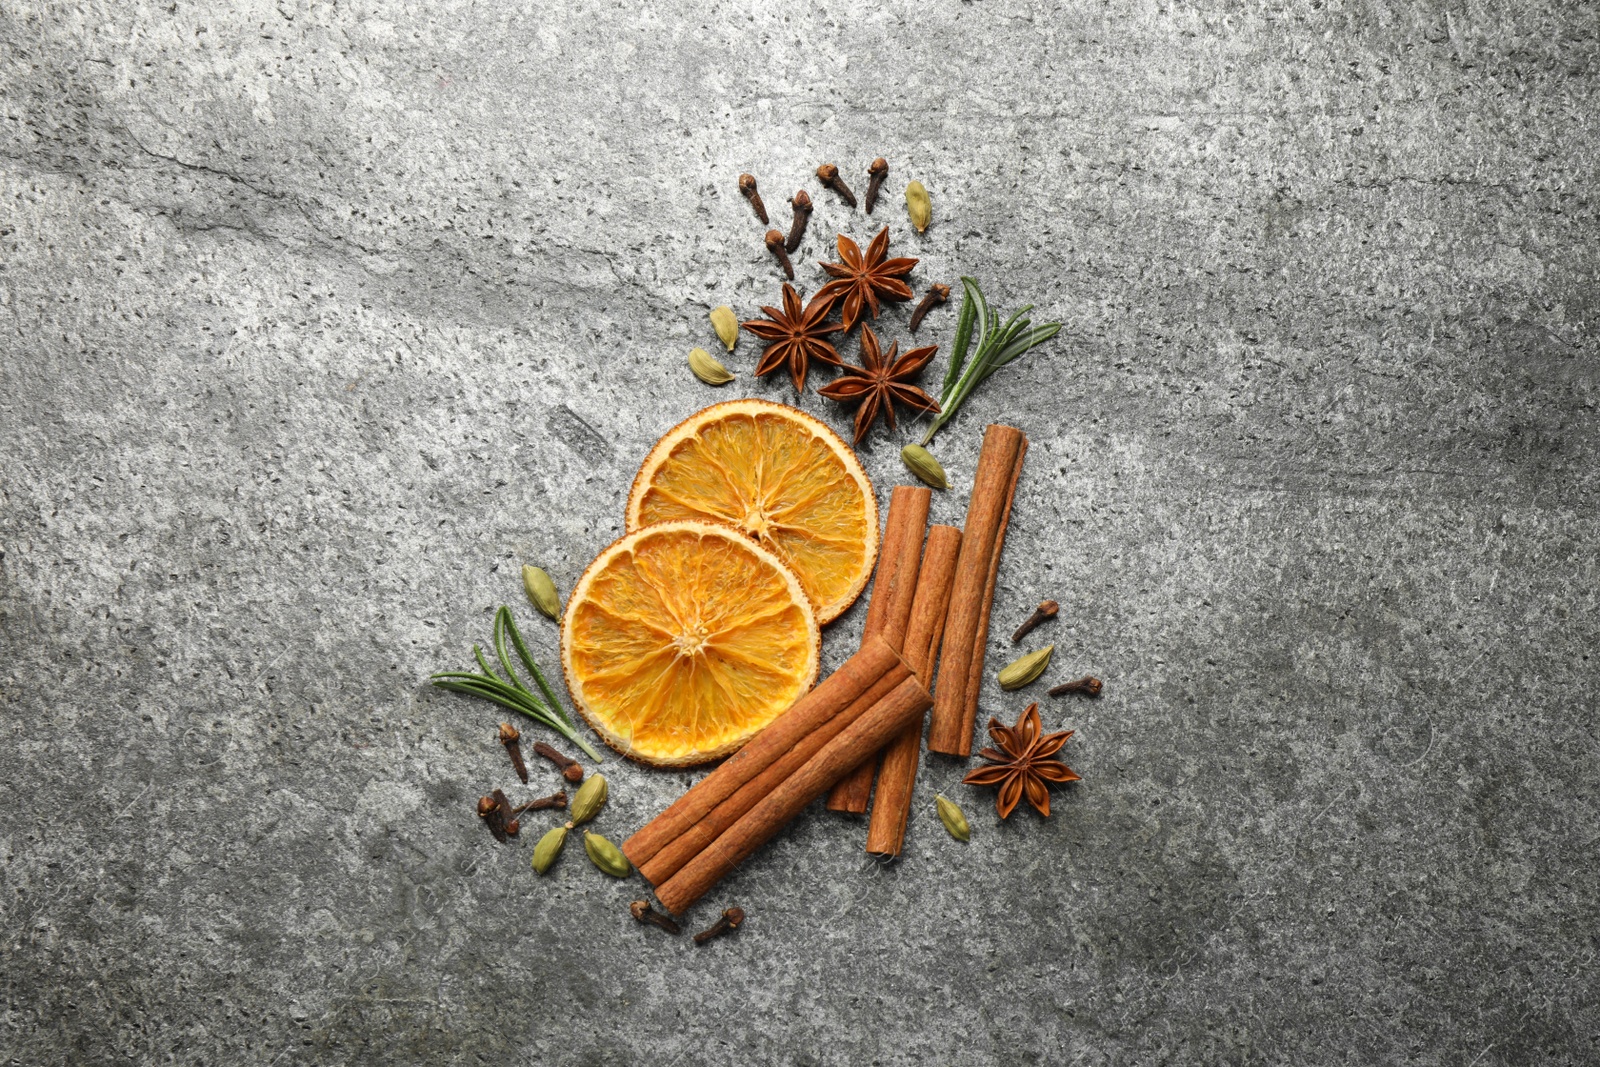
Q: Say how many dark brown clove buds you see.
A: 15